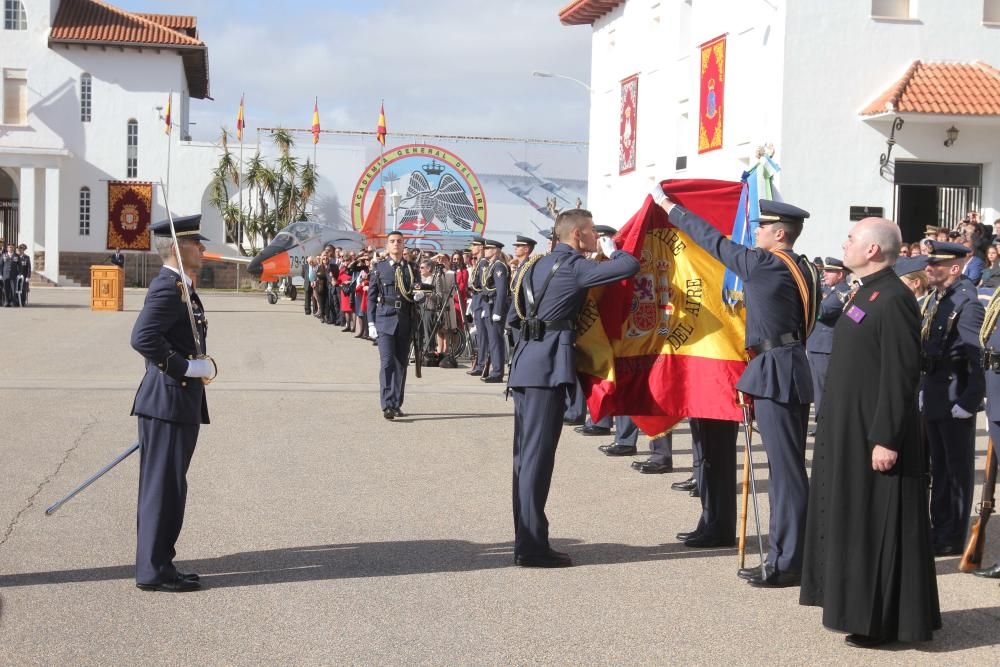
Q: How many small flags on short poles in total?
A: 4